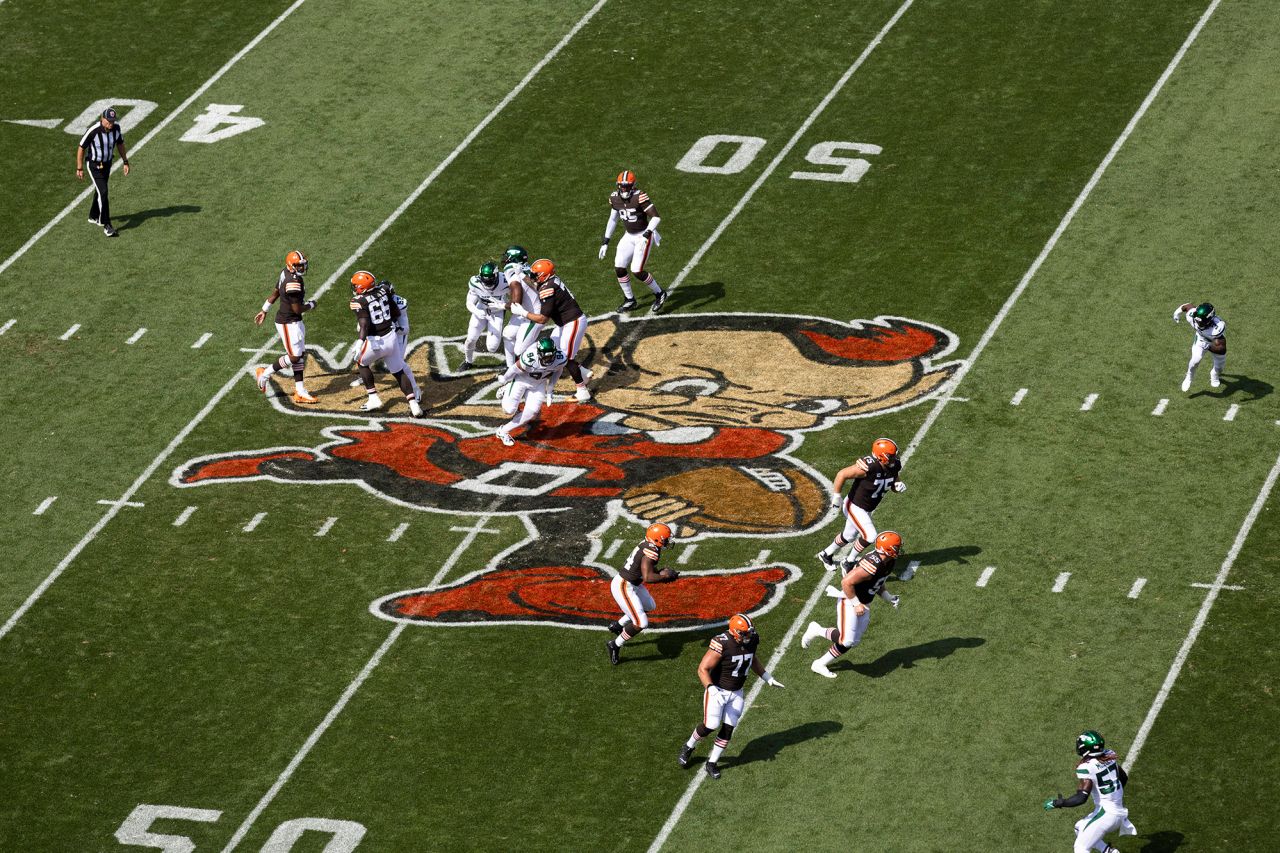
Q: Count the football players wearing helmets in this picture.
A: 14